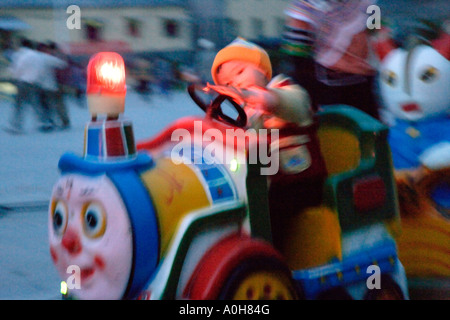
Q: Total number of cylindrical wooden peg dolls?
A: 0